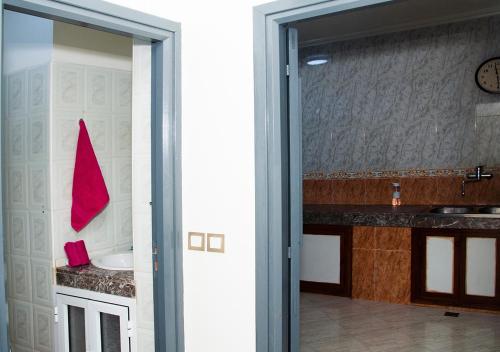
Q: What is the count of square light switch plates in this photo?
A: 2